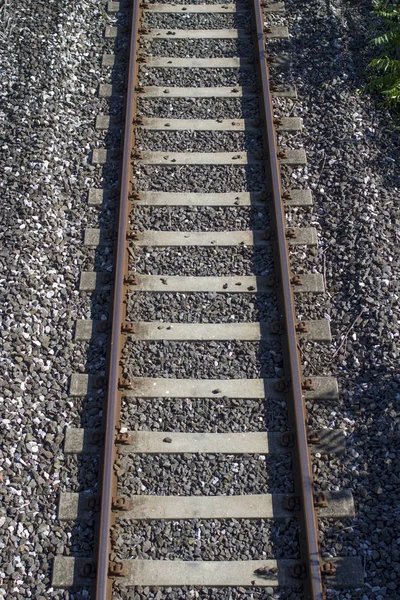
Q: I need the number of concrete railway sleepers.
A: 14